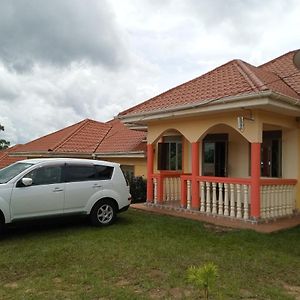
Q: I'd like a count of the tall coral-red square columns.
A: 3